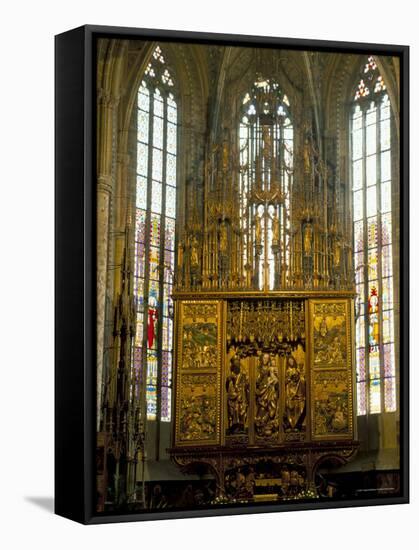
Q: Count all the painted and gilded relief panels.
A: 4